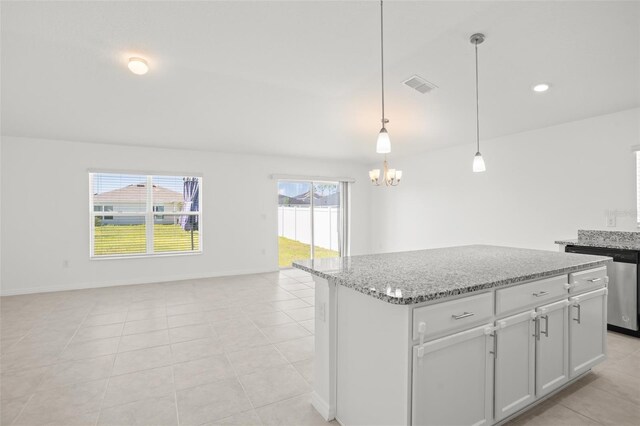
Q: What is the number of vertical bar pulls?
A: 4